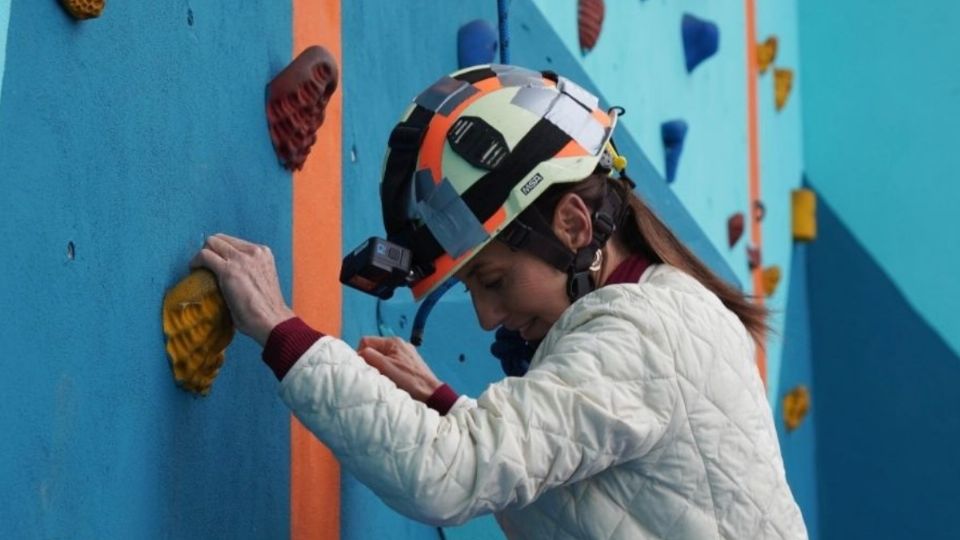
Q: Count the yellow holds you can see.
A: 7